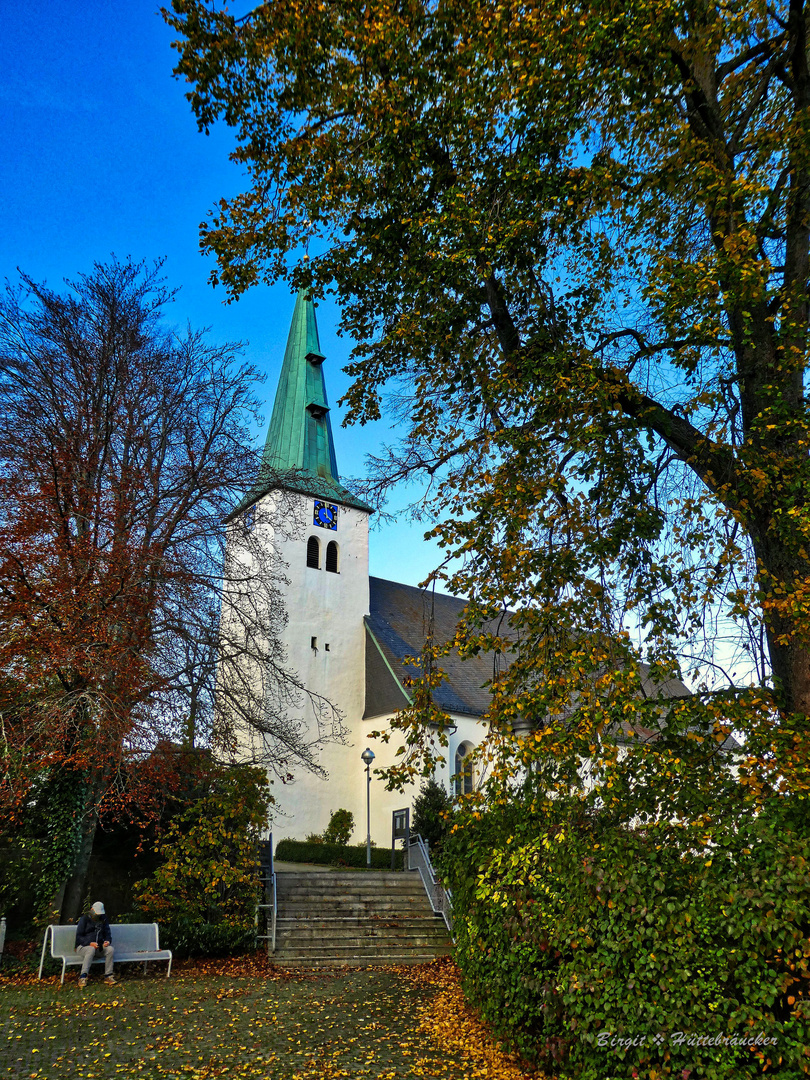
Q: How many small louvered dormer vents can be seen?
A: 2